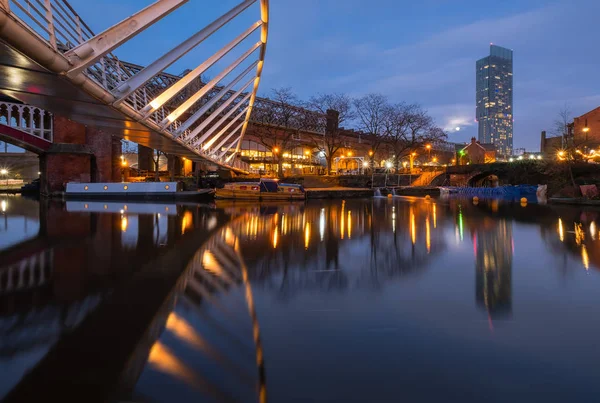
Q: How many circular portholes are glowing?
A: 4